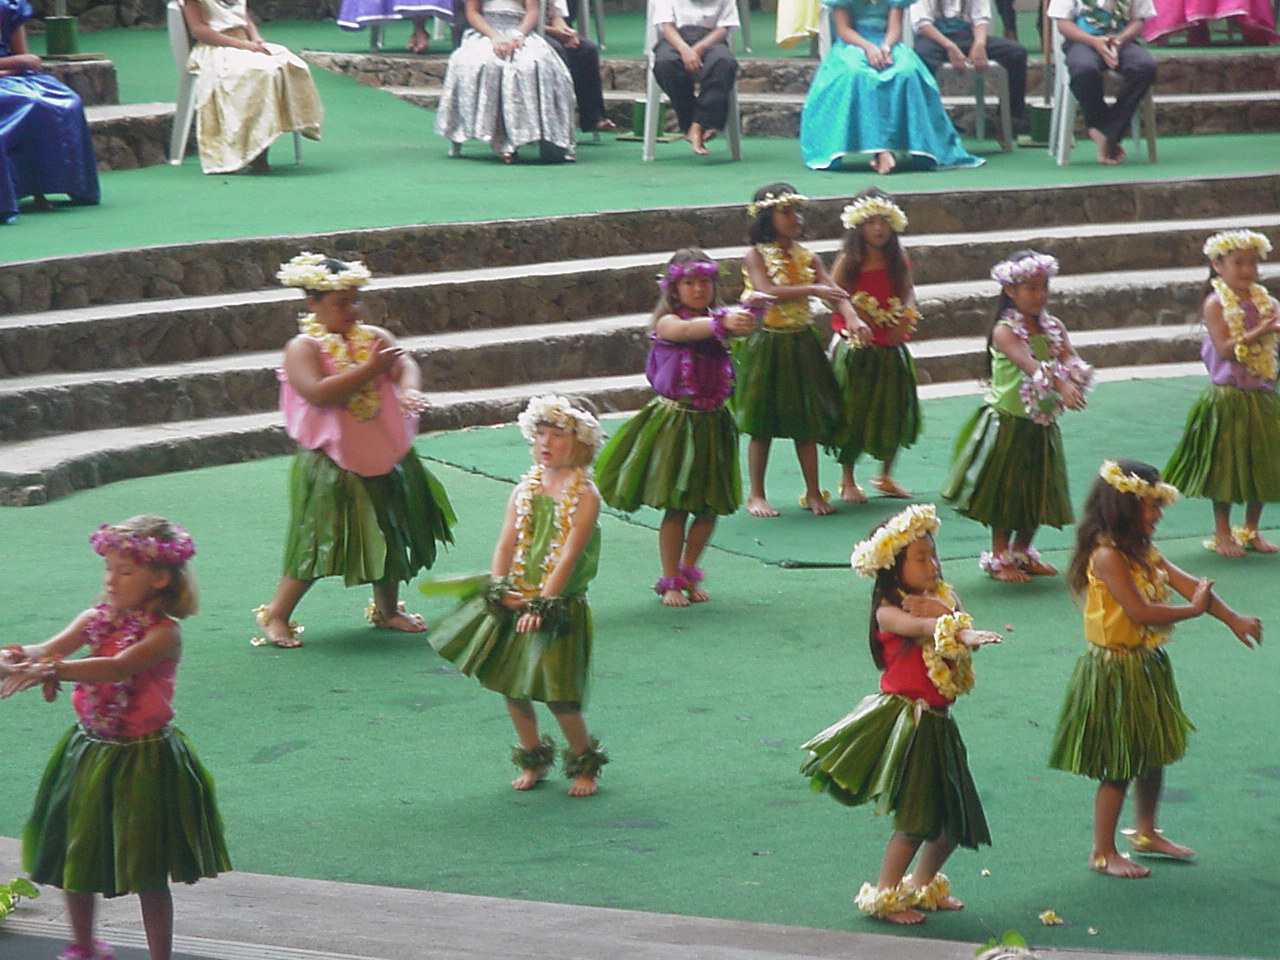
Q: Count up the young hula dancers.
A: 10